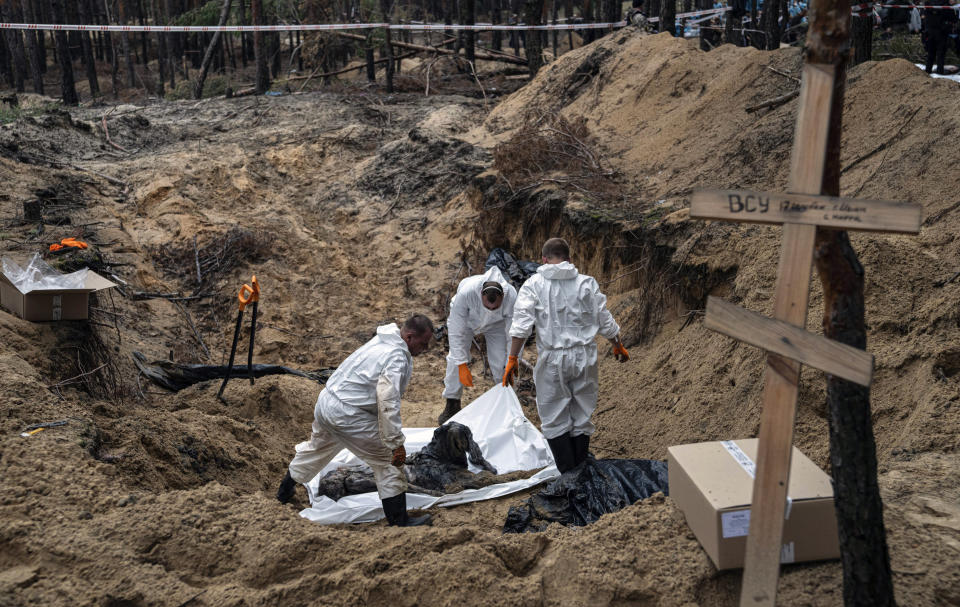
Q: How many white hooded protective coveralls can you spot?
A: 3